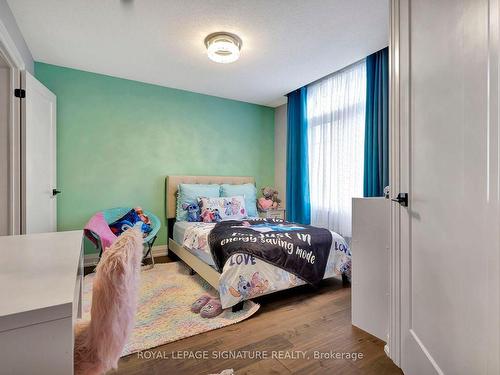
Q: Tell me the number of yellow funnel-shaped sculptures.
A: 0